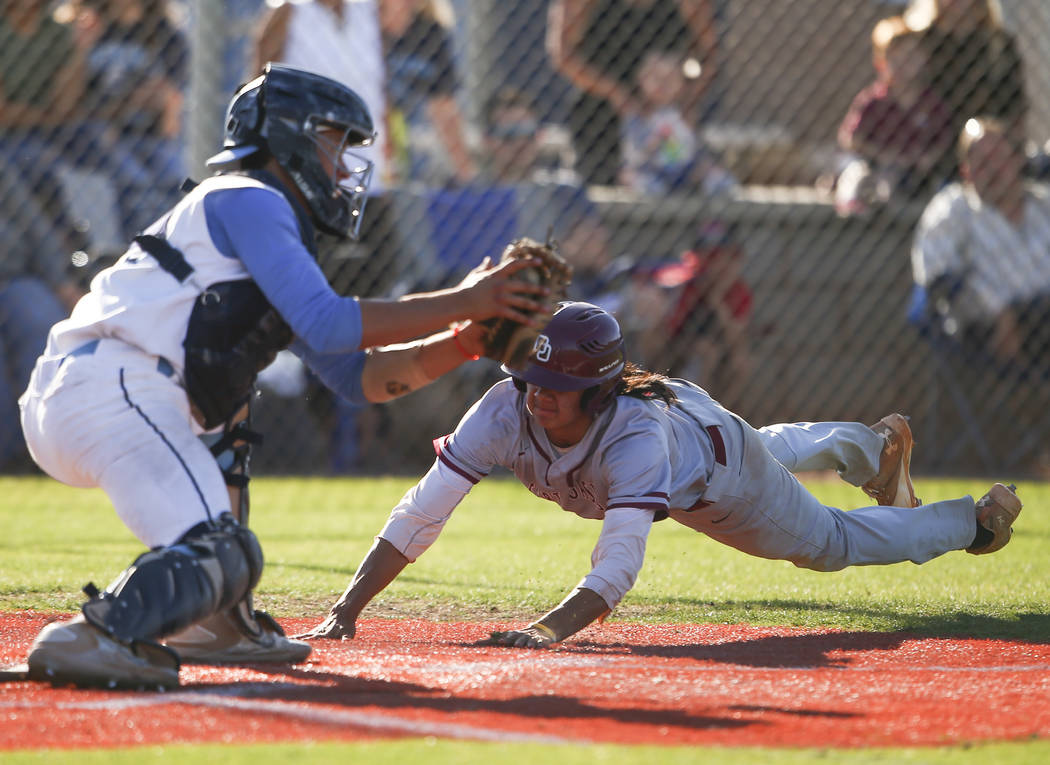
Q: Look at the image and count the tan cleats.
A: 4